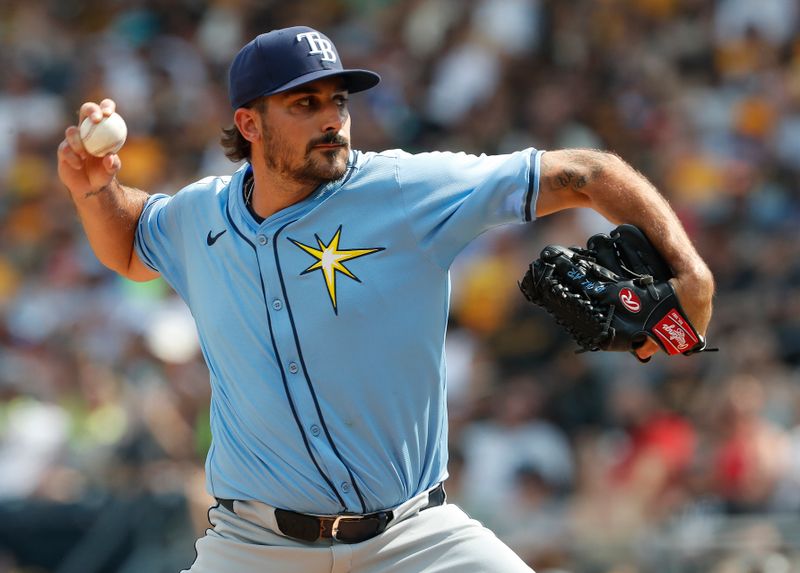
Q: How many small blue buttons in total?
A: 5